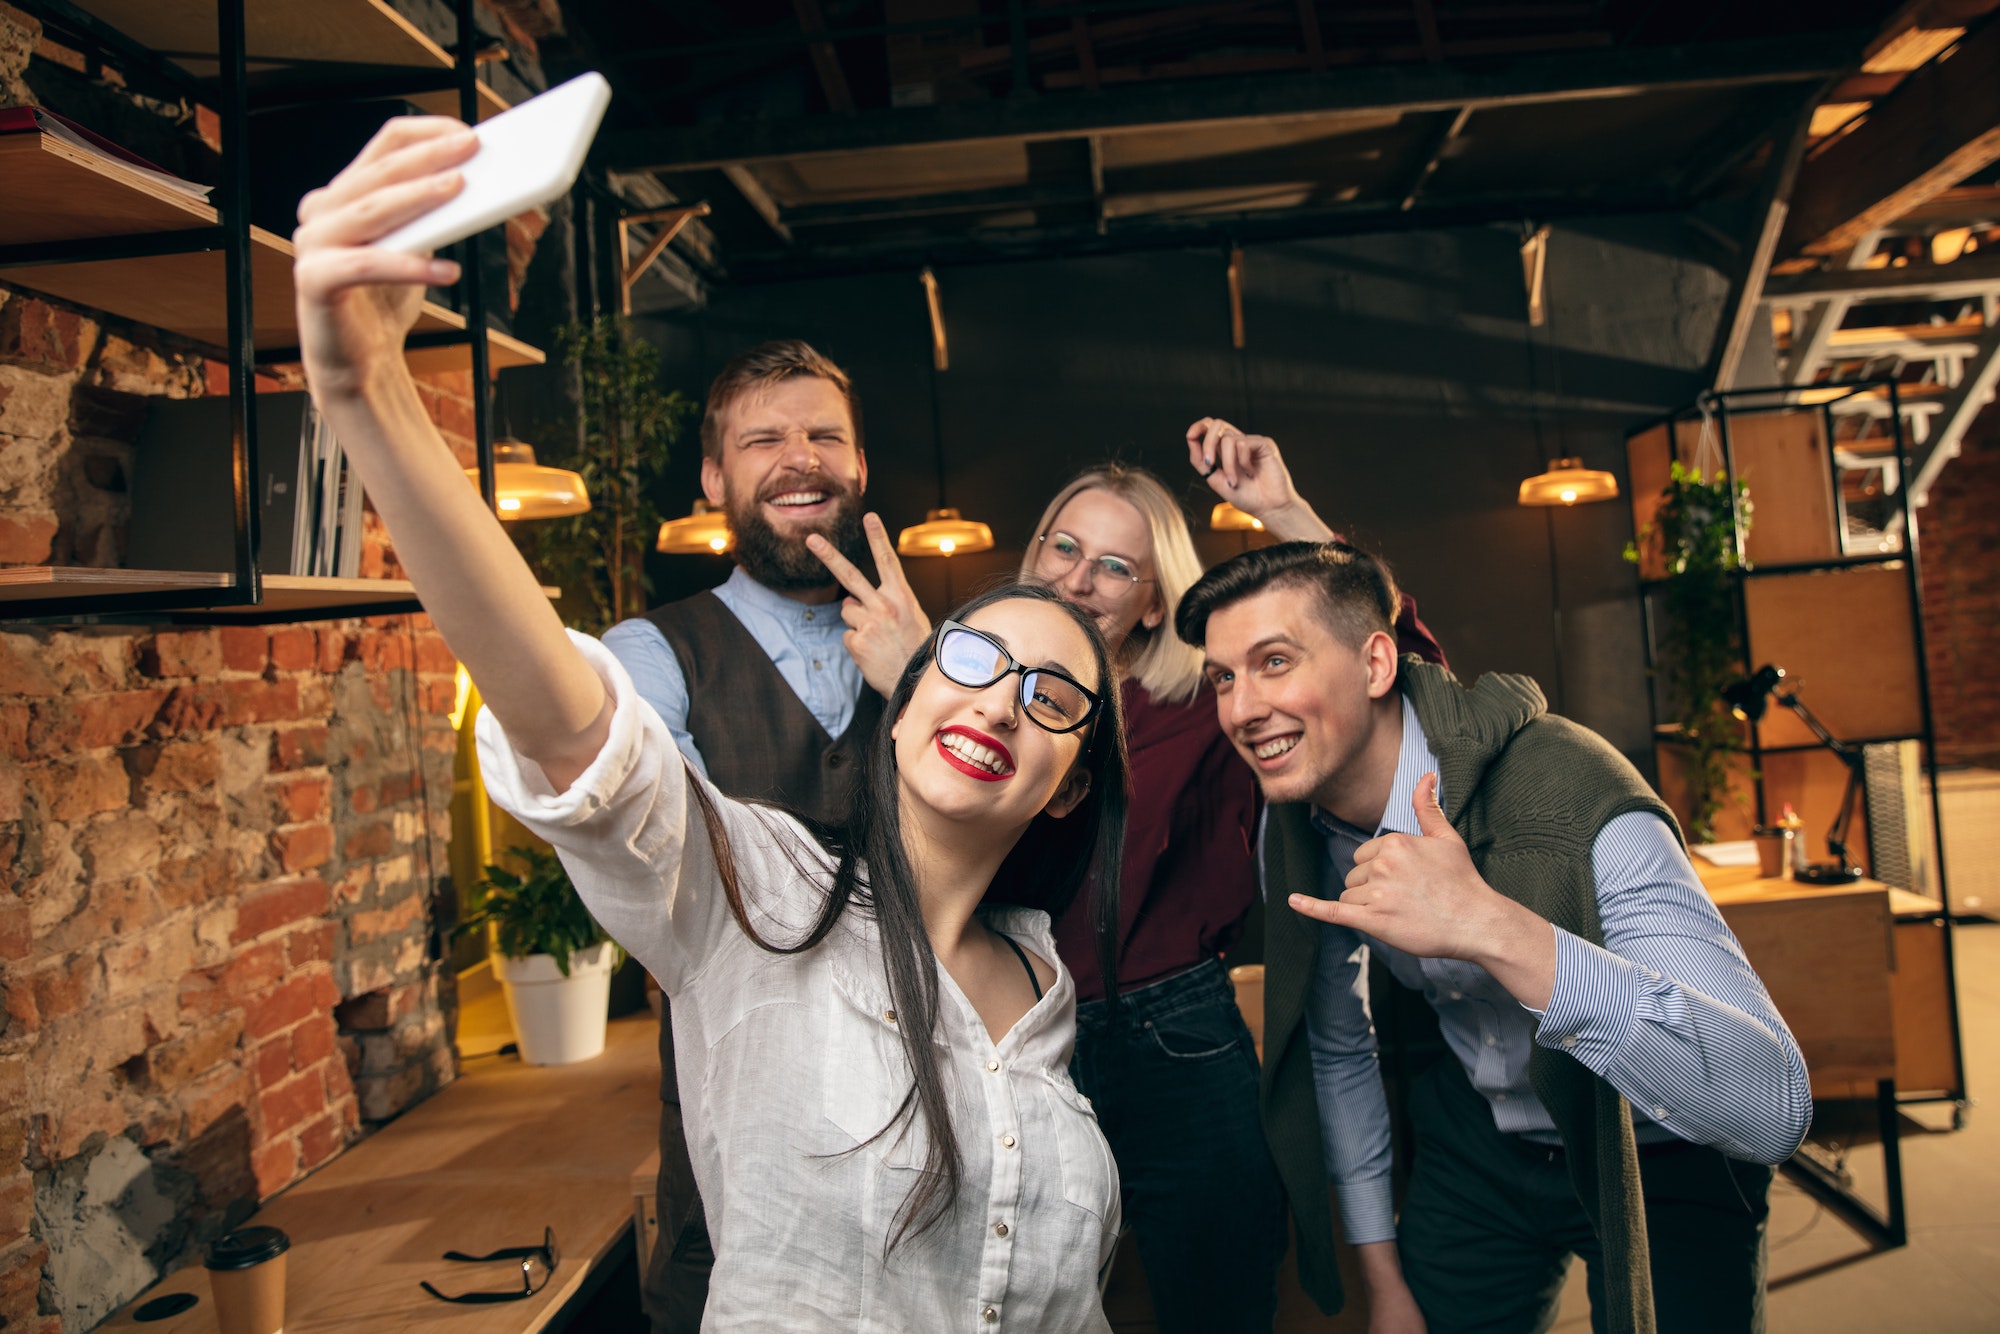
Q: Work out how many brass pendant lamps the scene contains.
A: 5